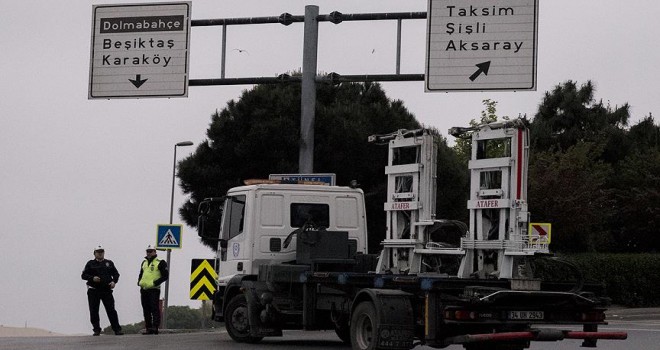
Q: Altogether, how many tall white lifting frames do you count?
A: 2